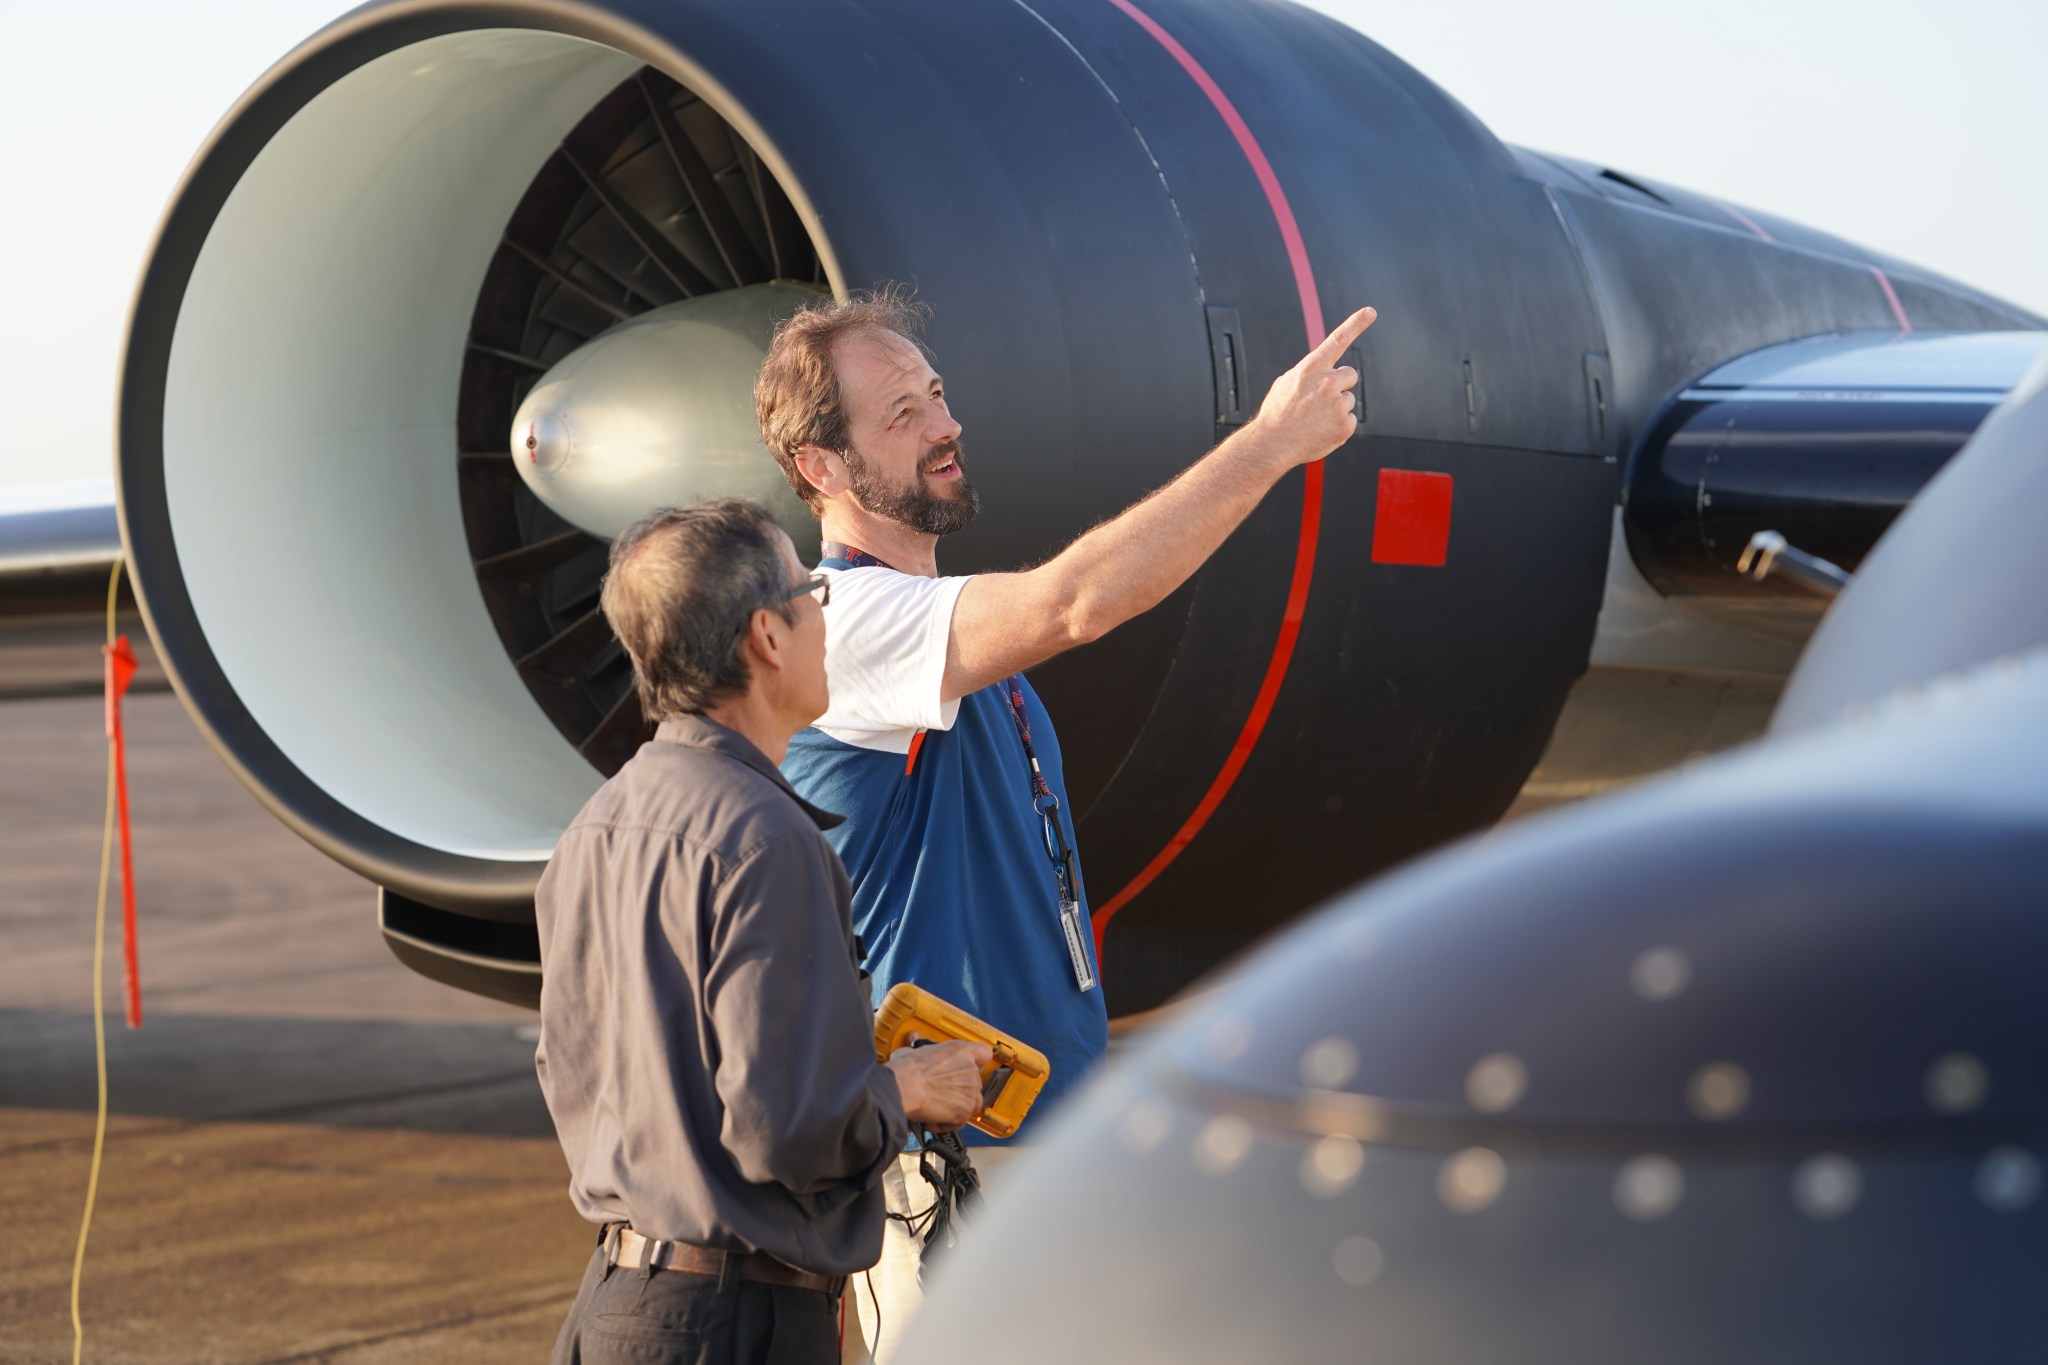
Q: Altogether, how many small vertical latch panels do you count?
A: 4